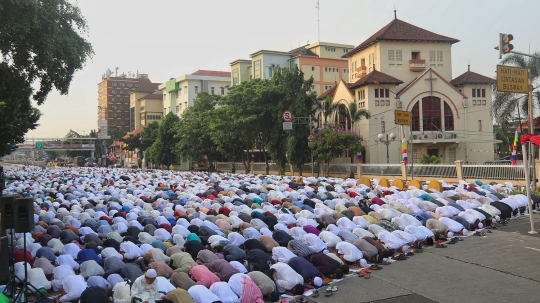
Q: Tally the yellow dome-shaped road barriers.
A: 5